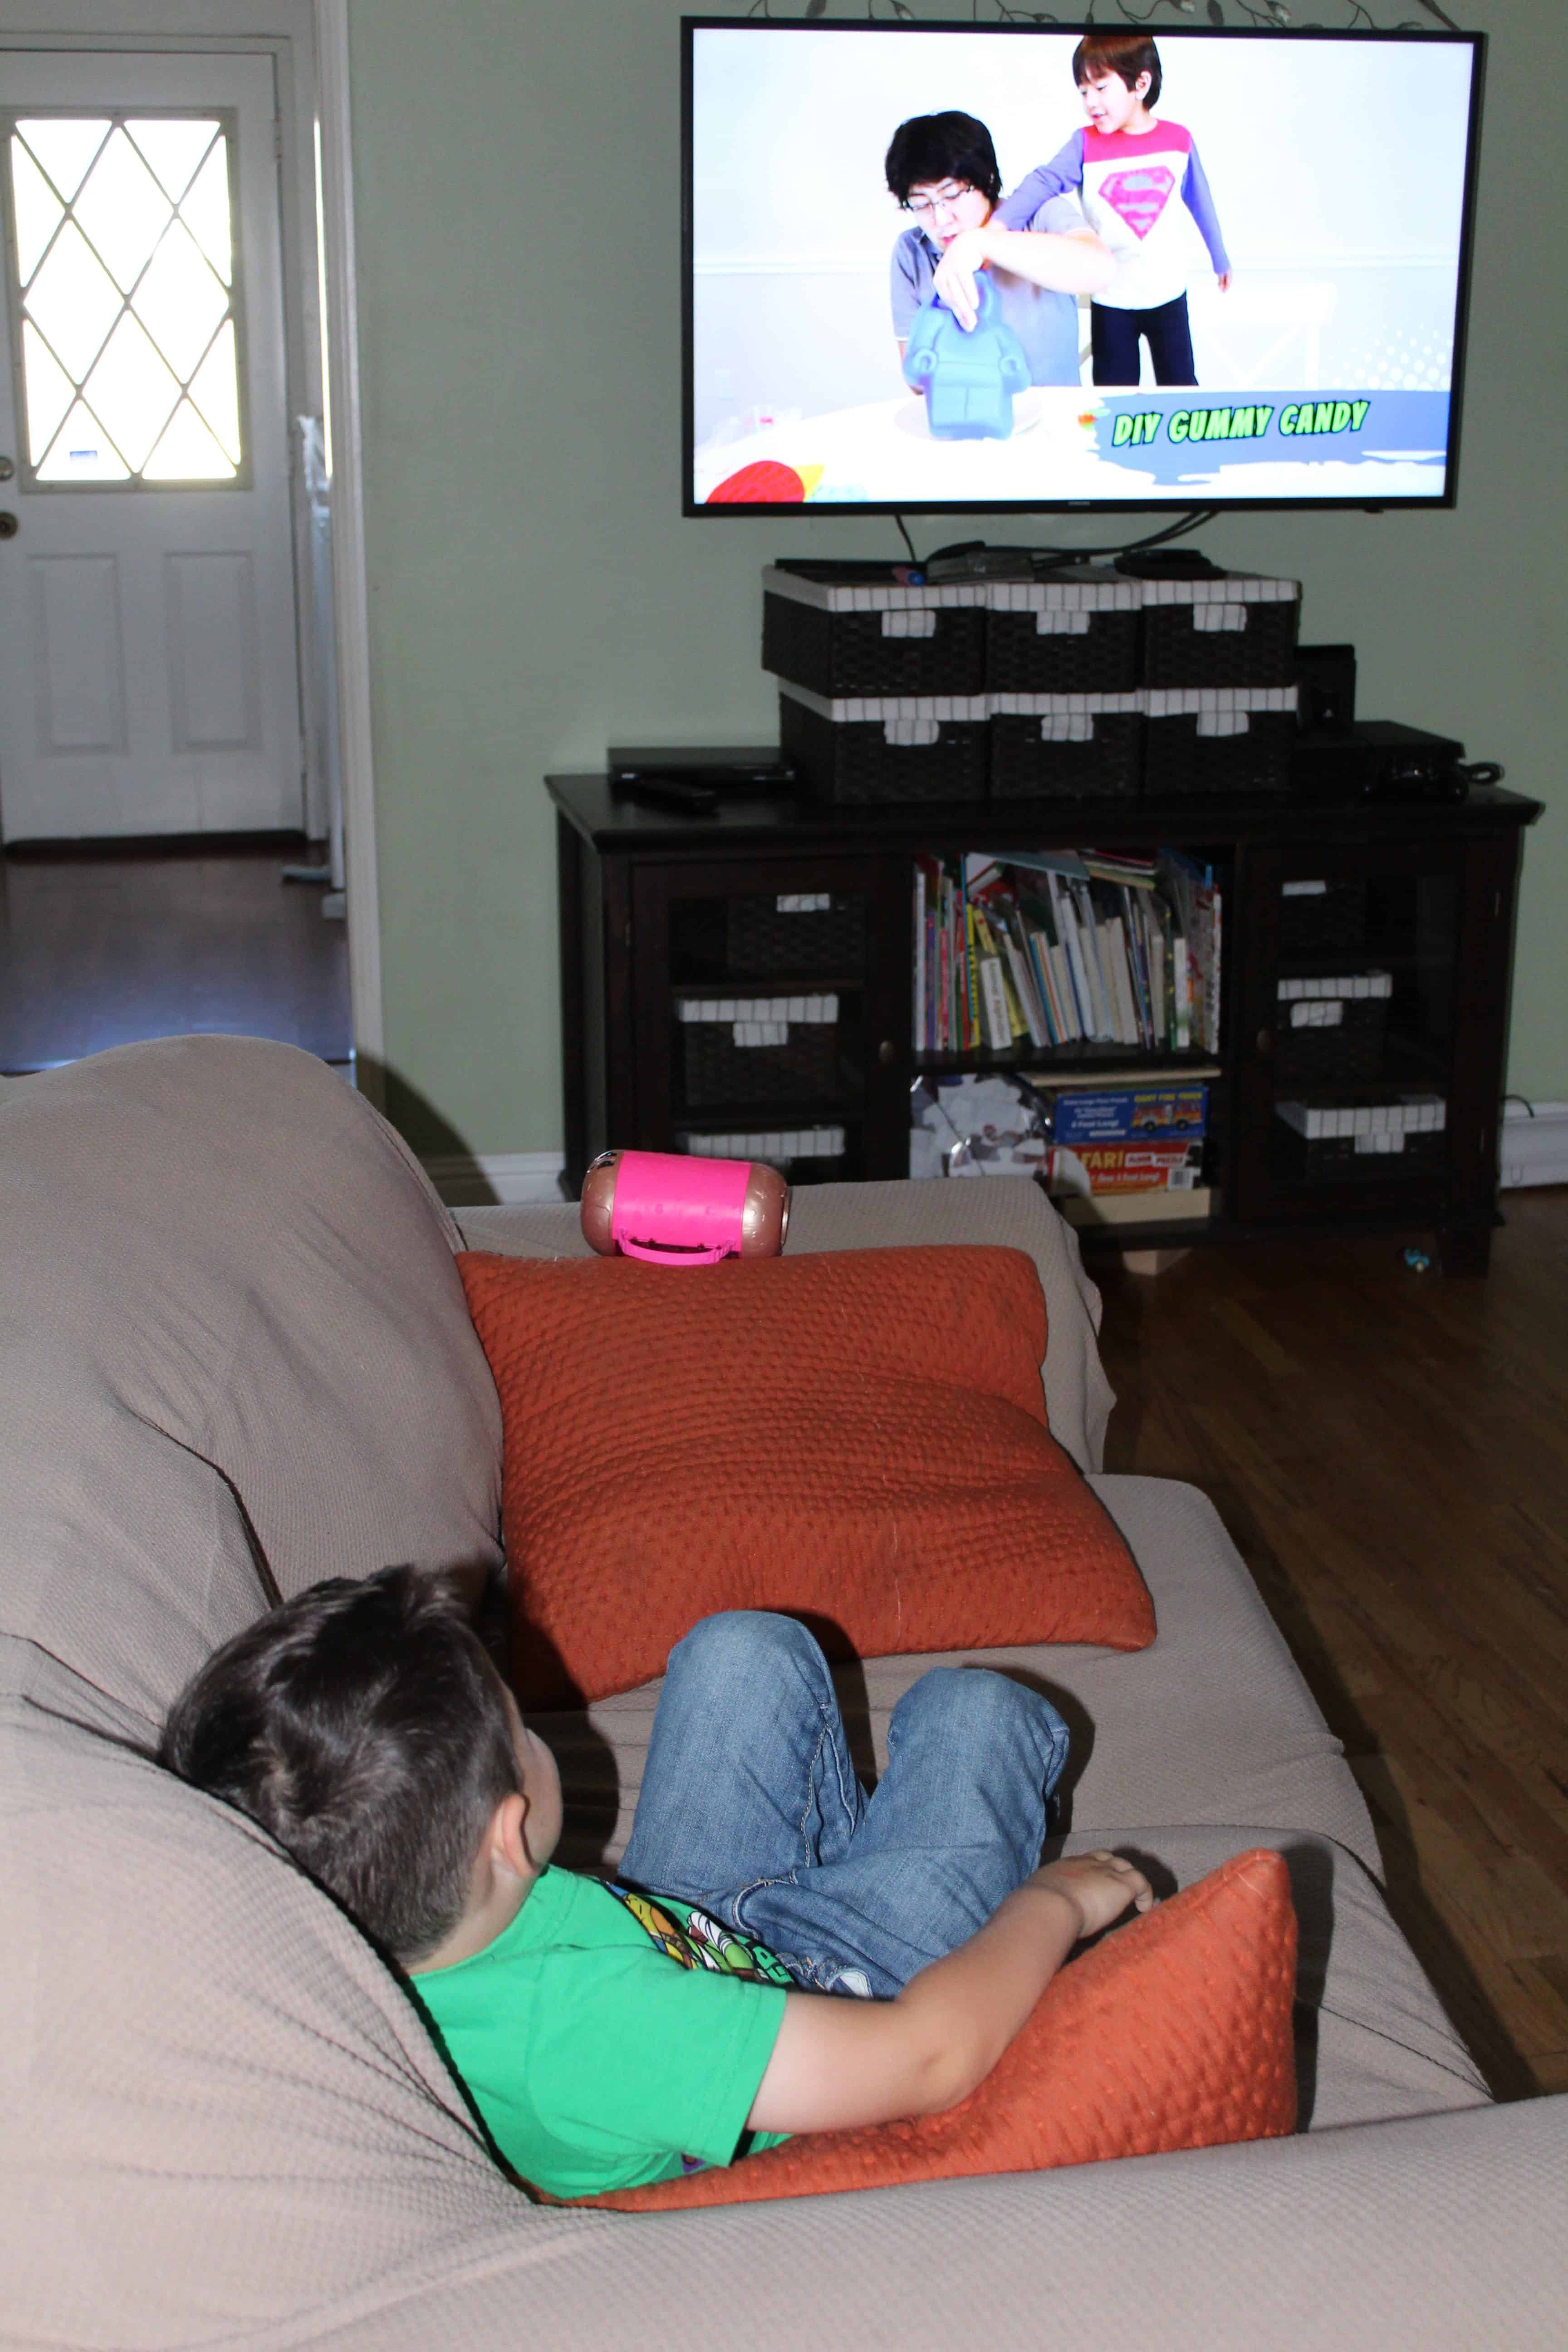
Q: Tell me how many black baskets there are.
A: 12